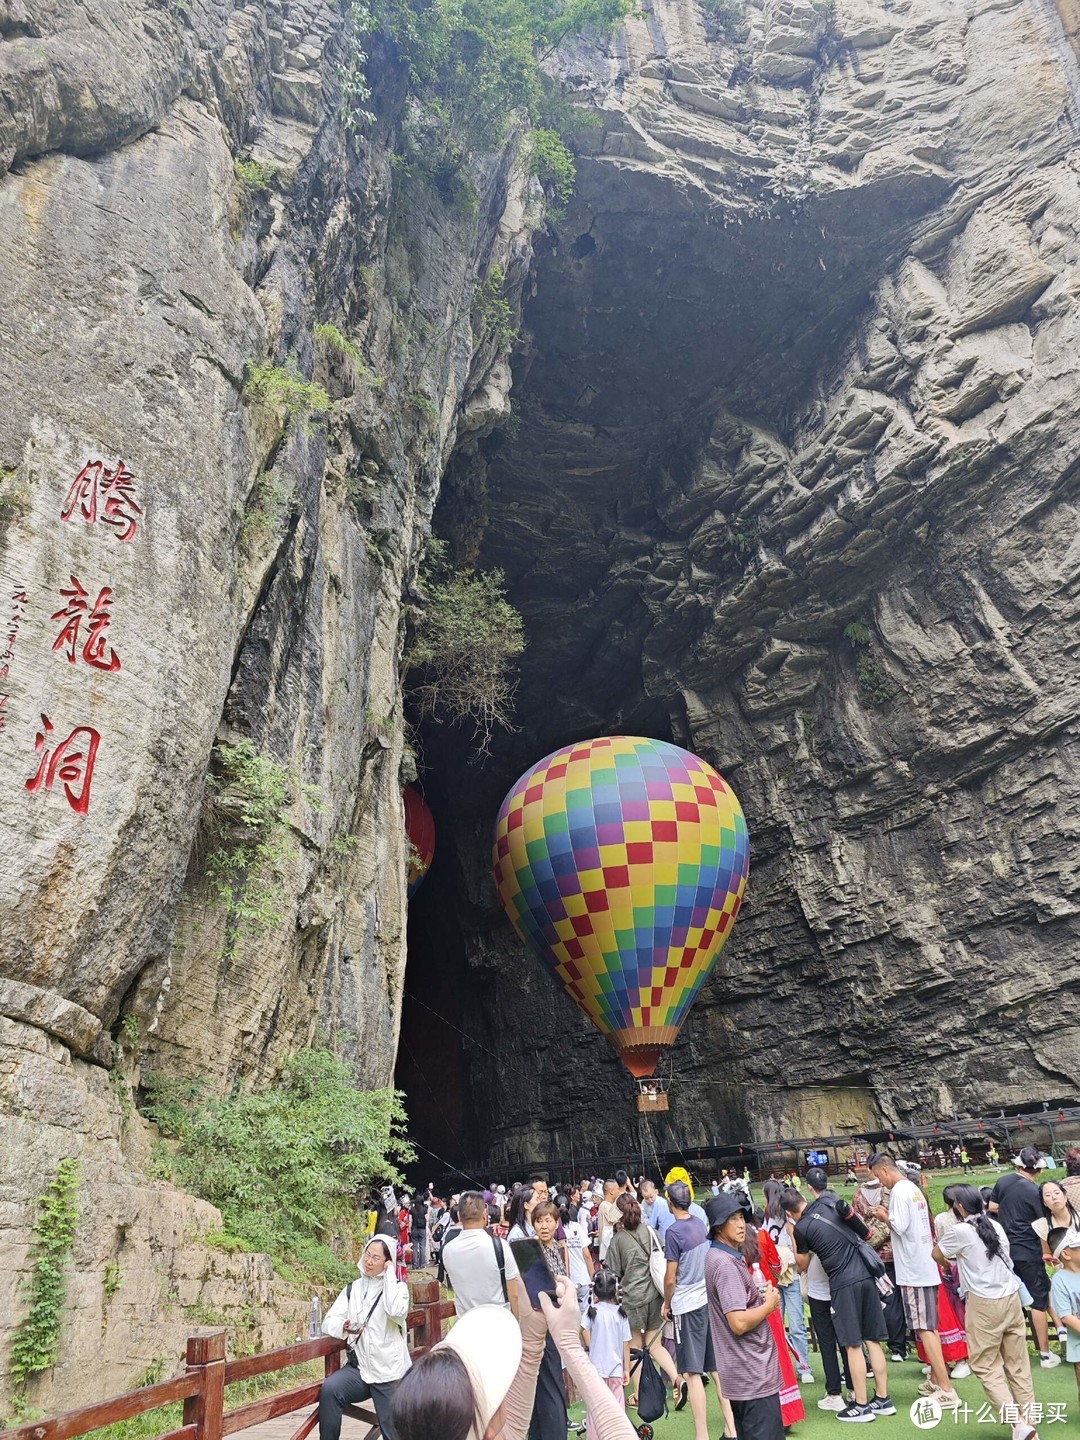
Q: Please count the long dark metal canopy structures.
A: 1